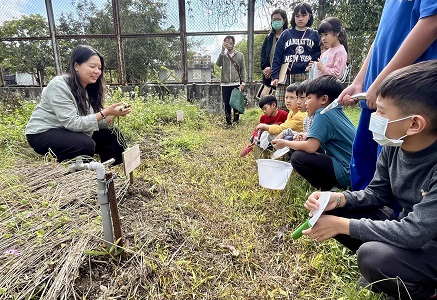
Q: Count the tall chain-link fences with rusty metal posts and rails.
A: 1